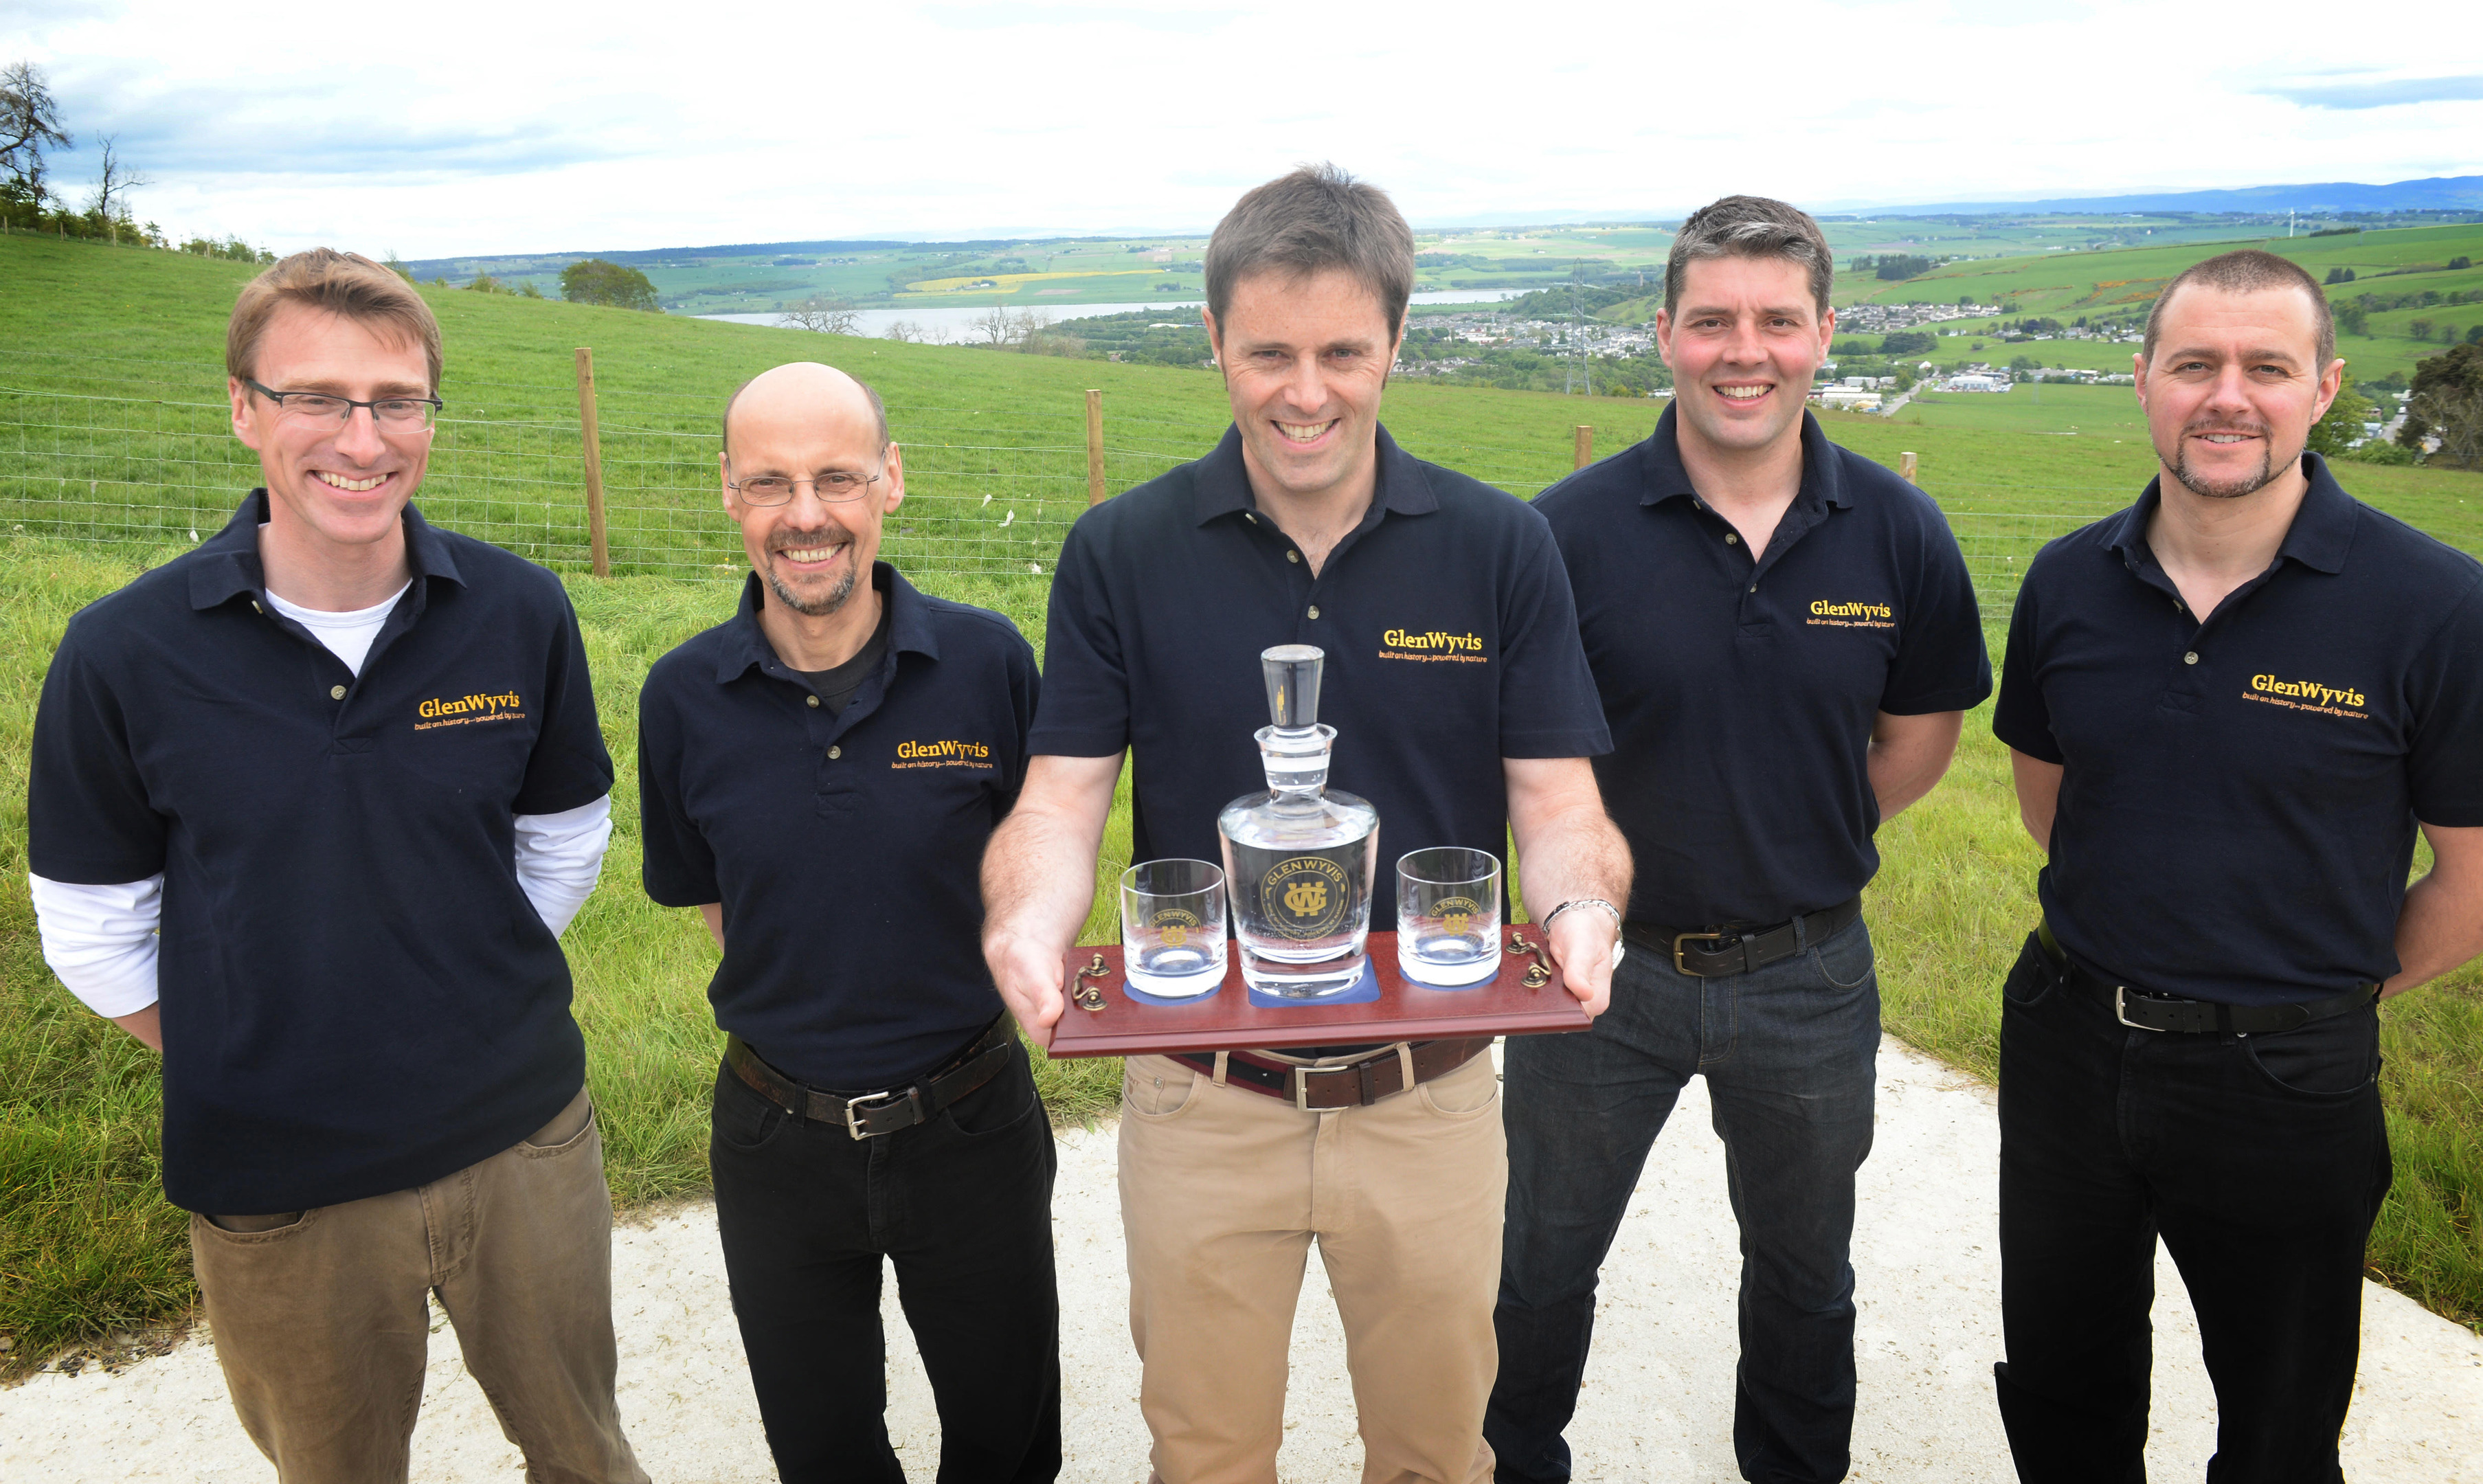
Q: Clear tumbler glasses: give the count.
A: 2